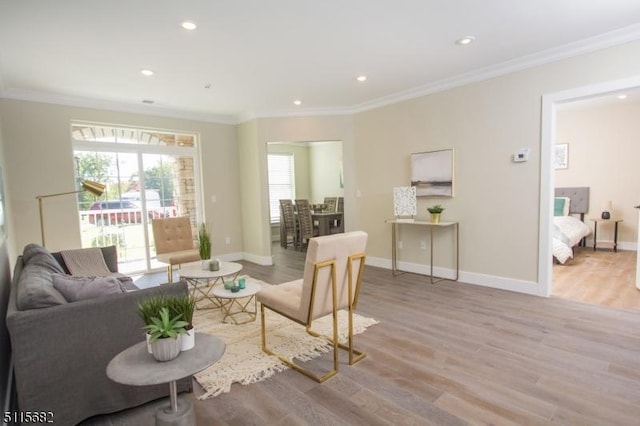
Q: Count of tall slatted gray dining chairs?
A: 4